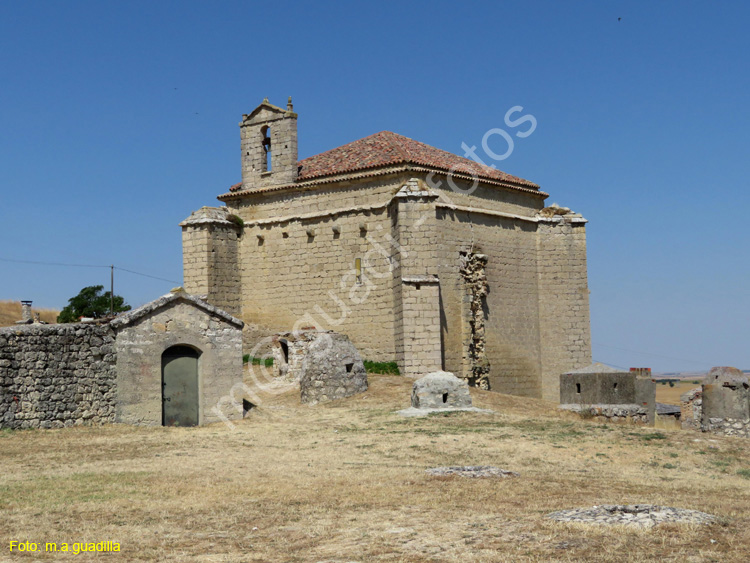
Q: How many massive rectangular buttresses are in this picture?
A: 3